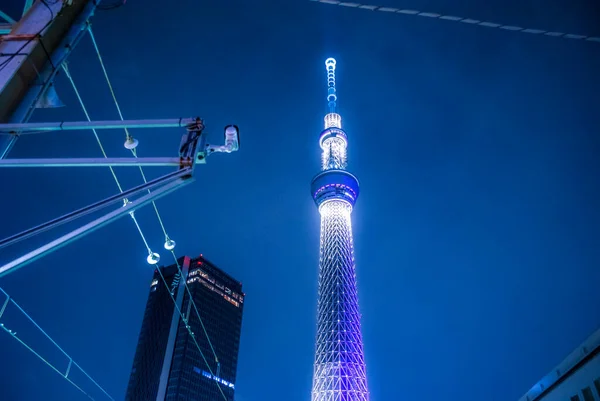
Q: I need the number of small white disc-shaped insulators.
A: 3